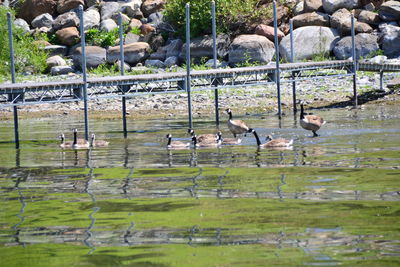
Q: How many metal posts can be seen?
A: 8